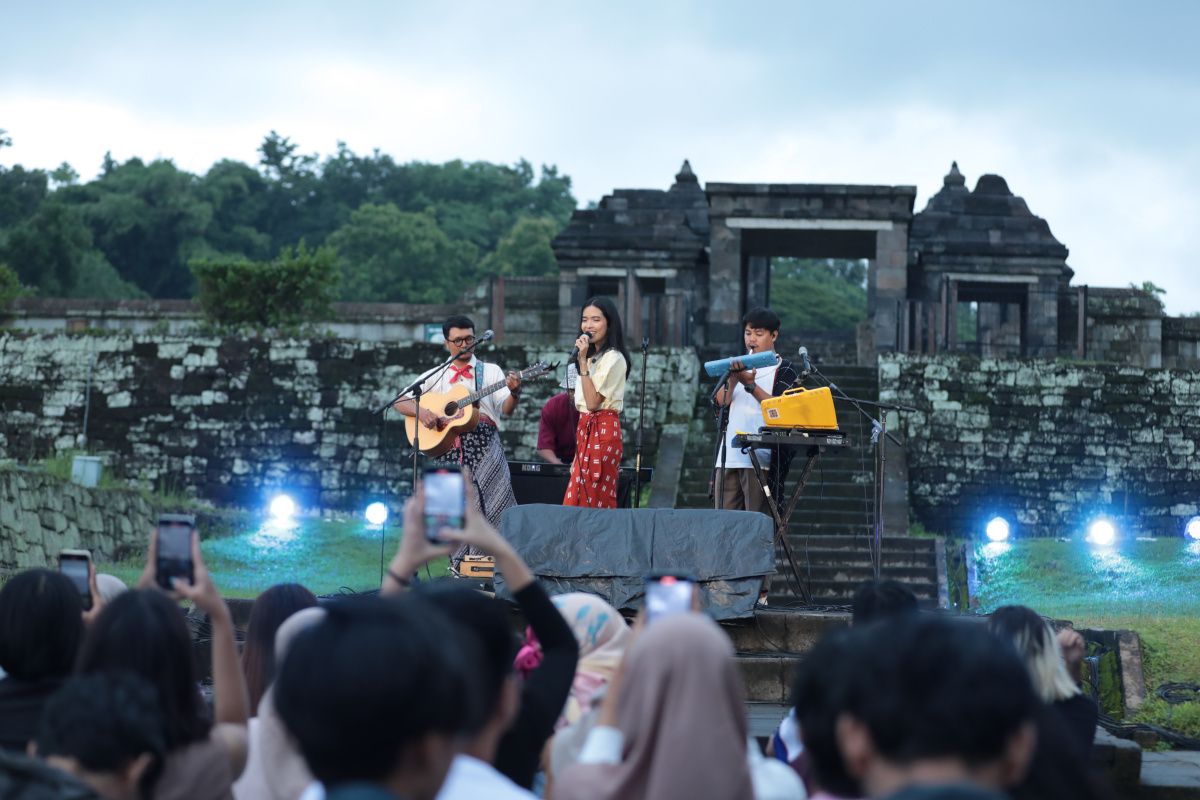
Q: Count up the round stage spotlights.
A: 5